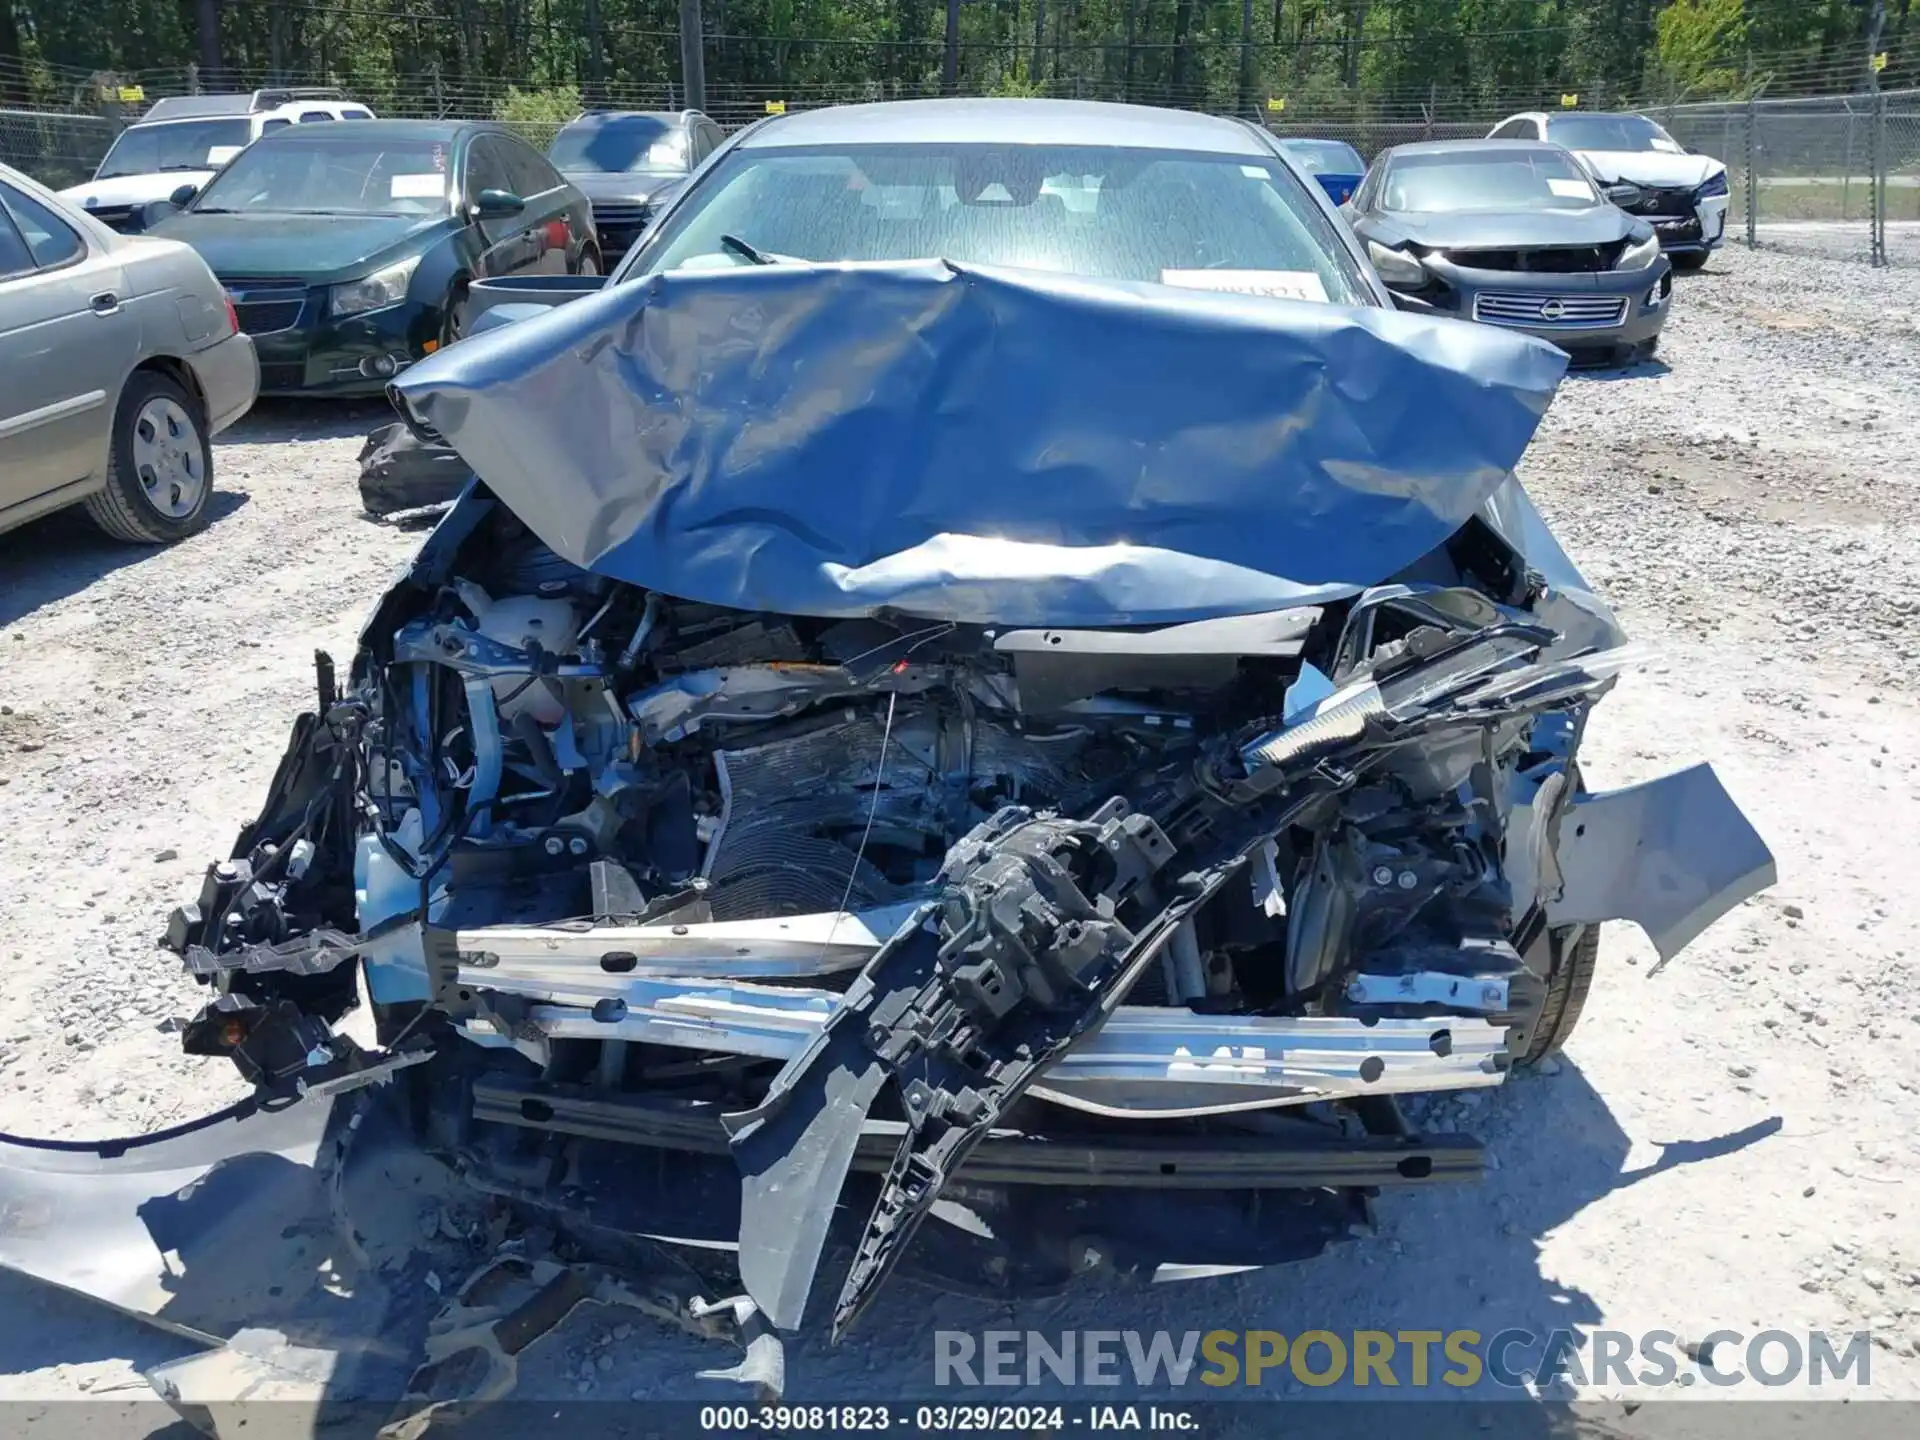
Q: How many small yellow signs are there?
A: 5